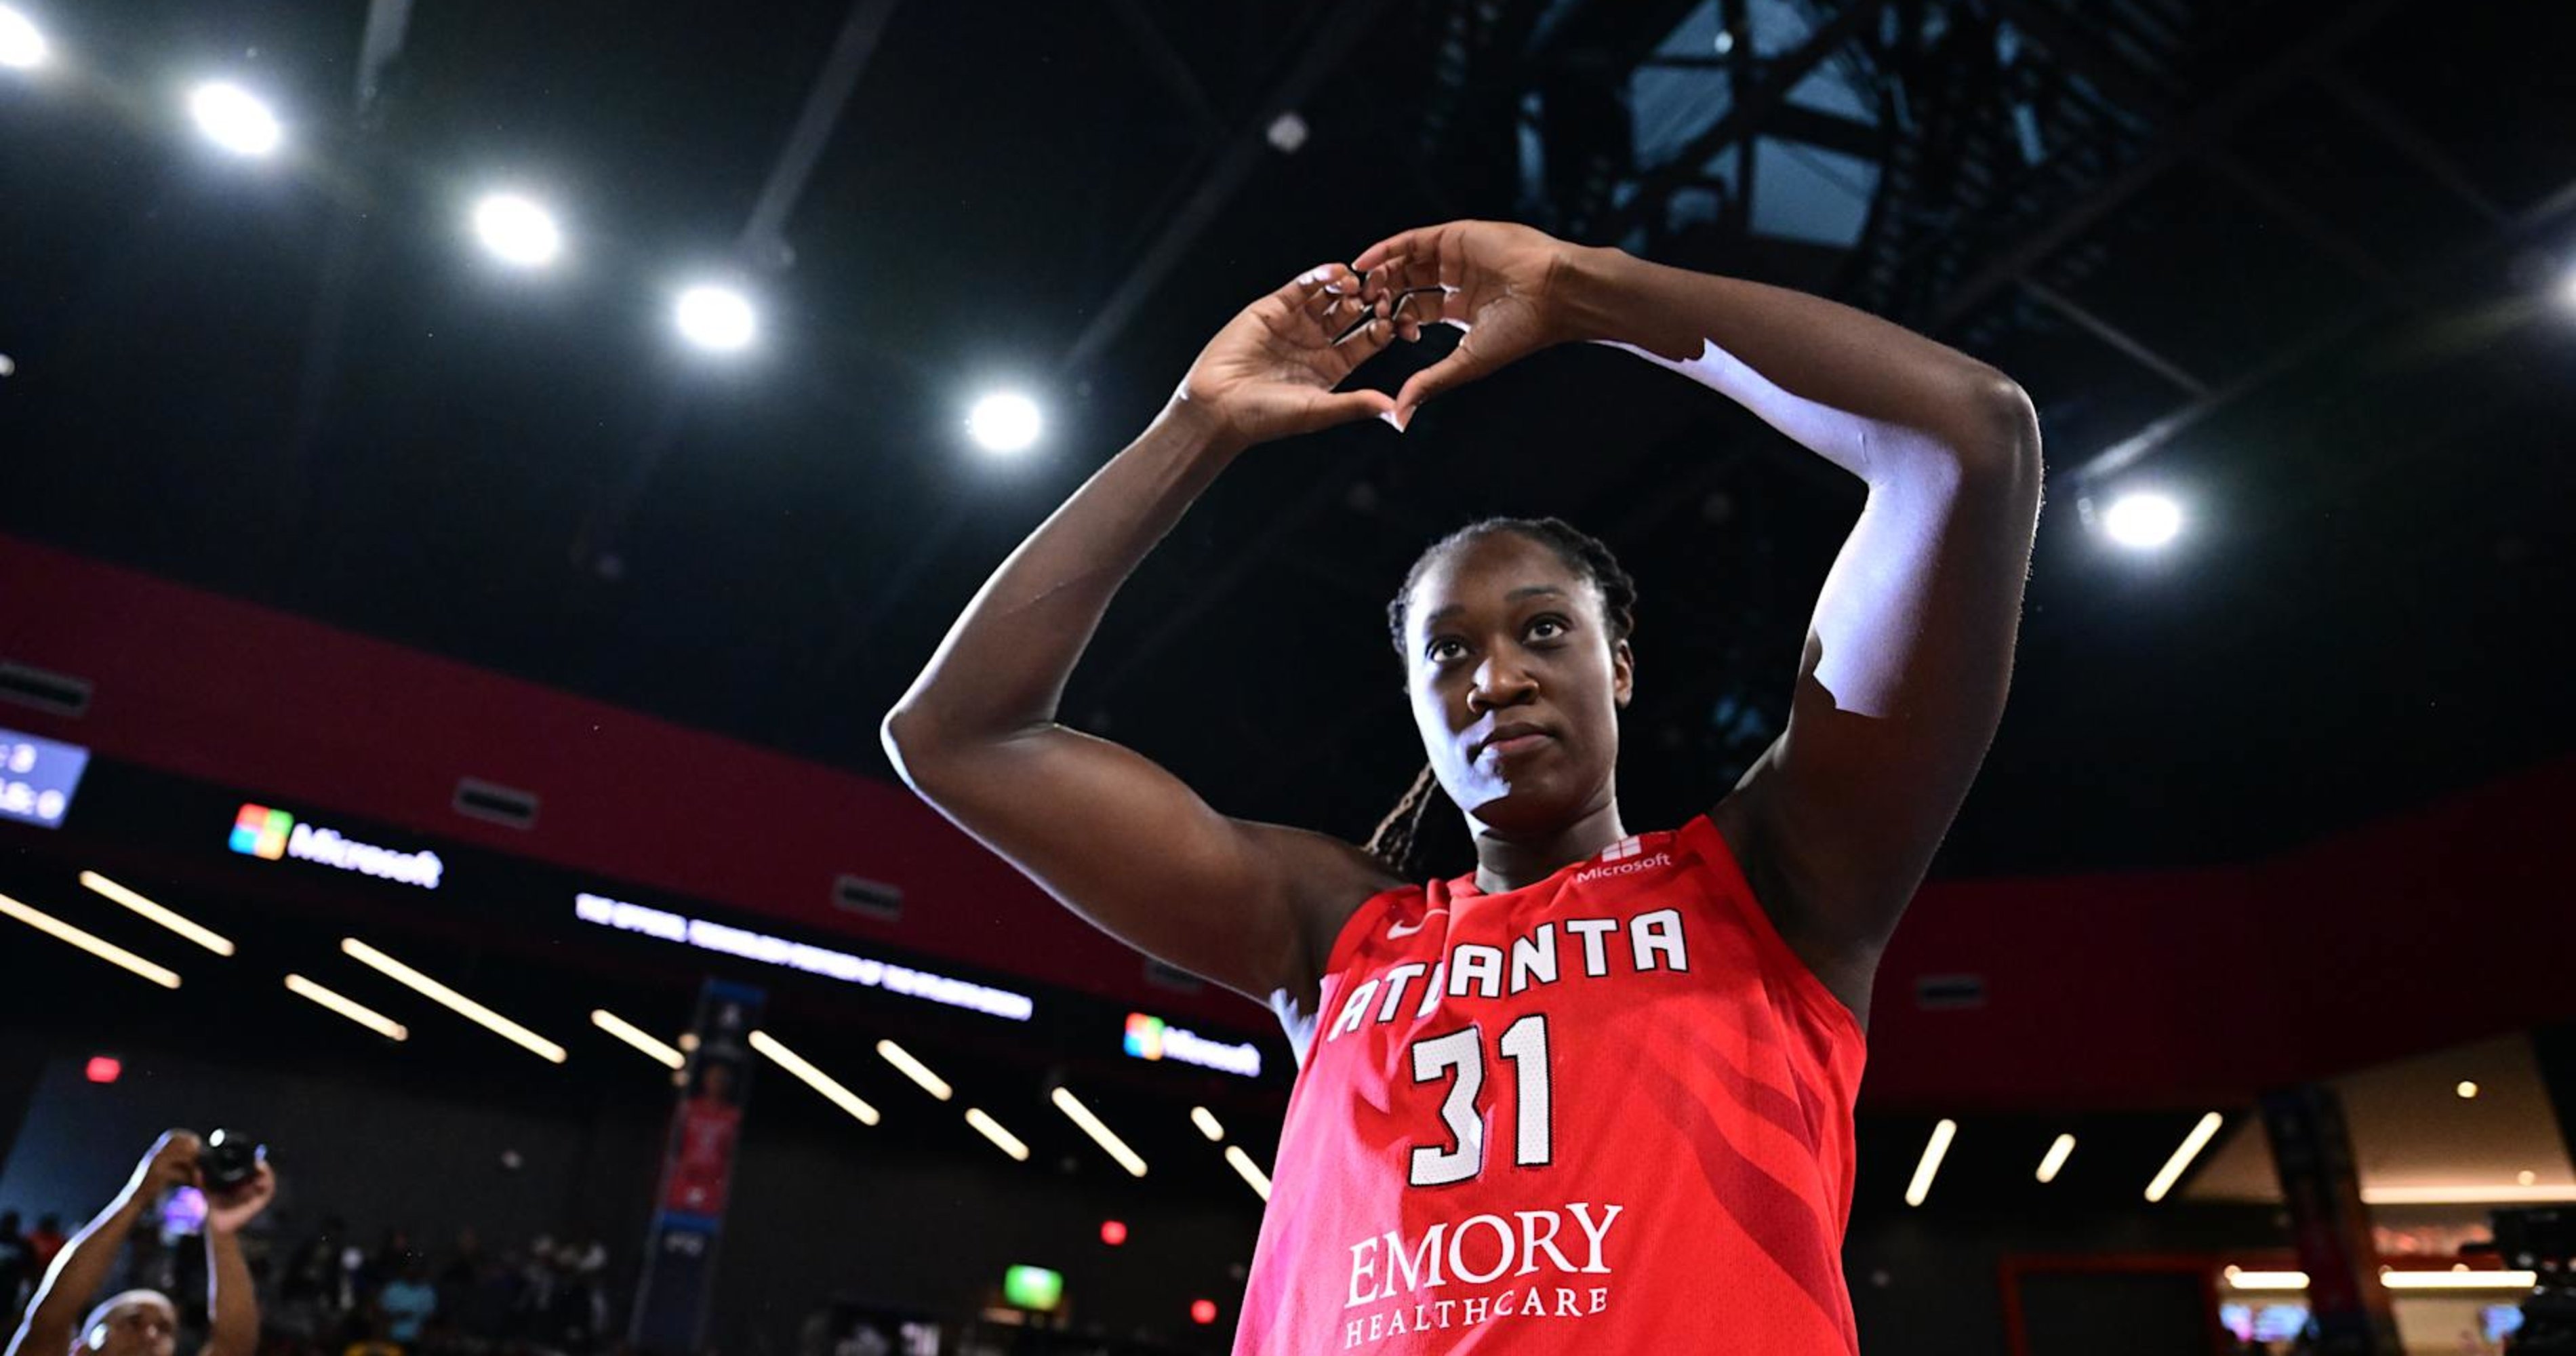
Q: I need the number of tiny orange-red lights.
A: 3